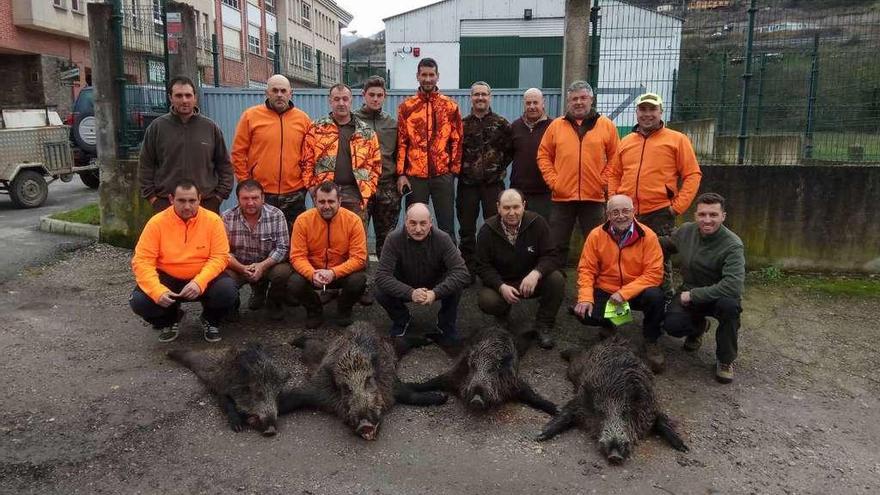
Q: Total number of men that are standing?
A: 9